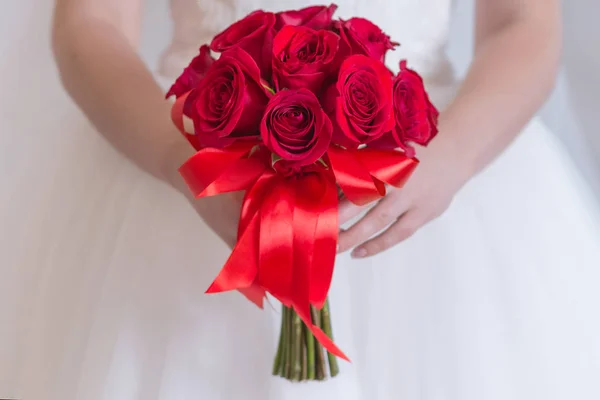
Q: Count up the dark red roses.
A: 9